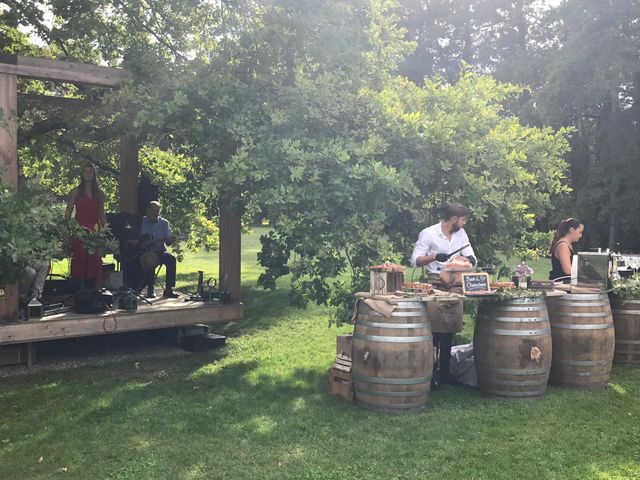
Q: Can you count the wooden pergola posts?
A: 3